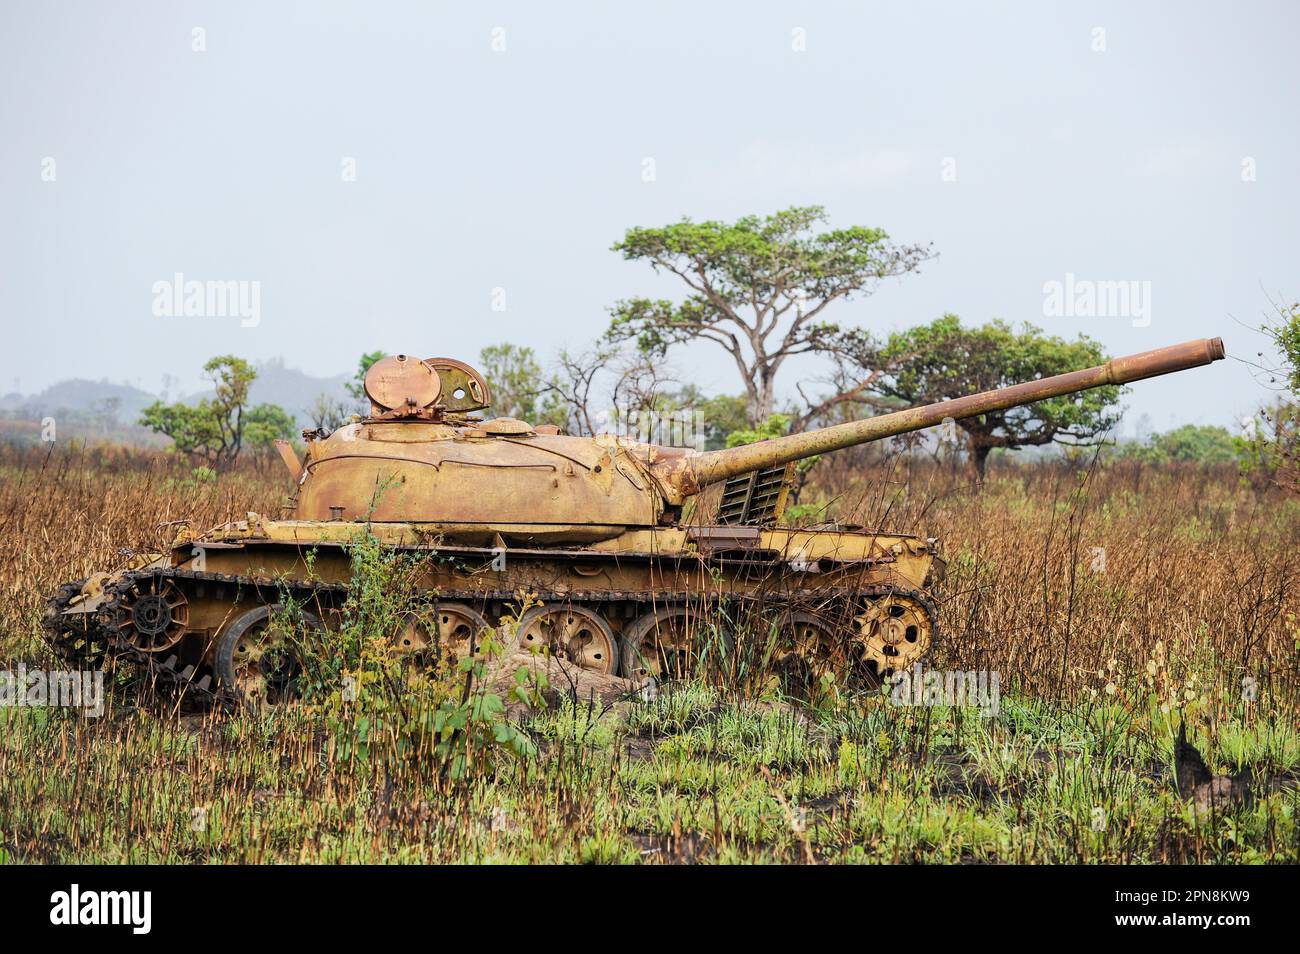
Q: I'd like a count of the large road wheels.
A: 5